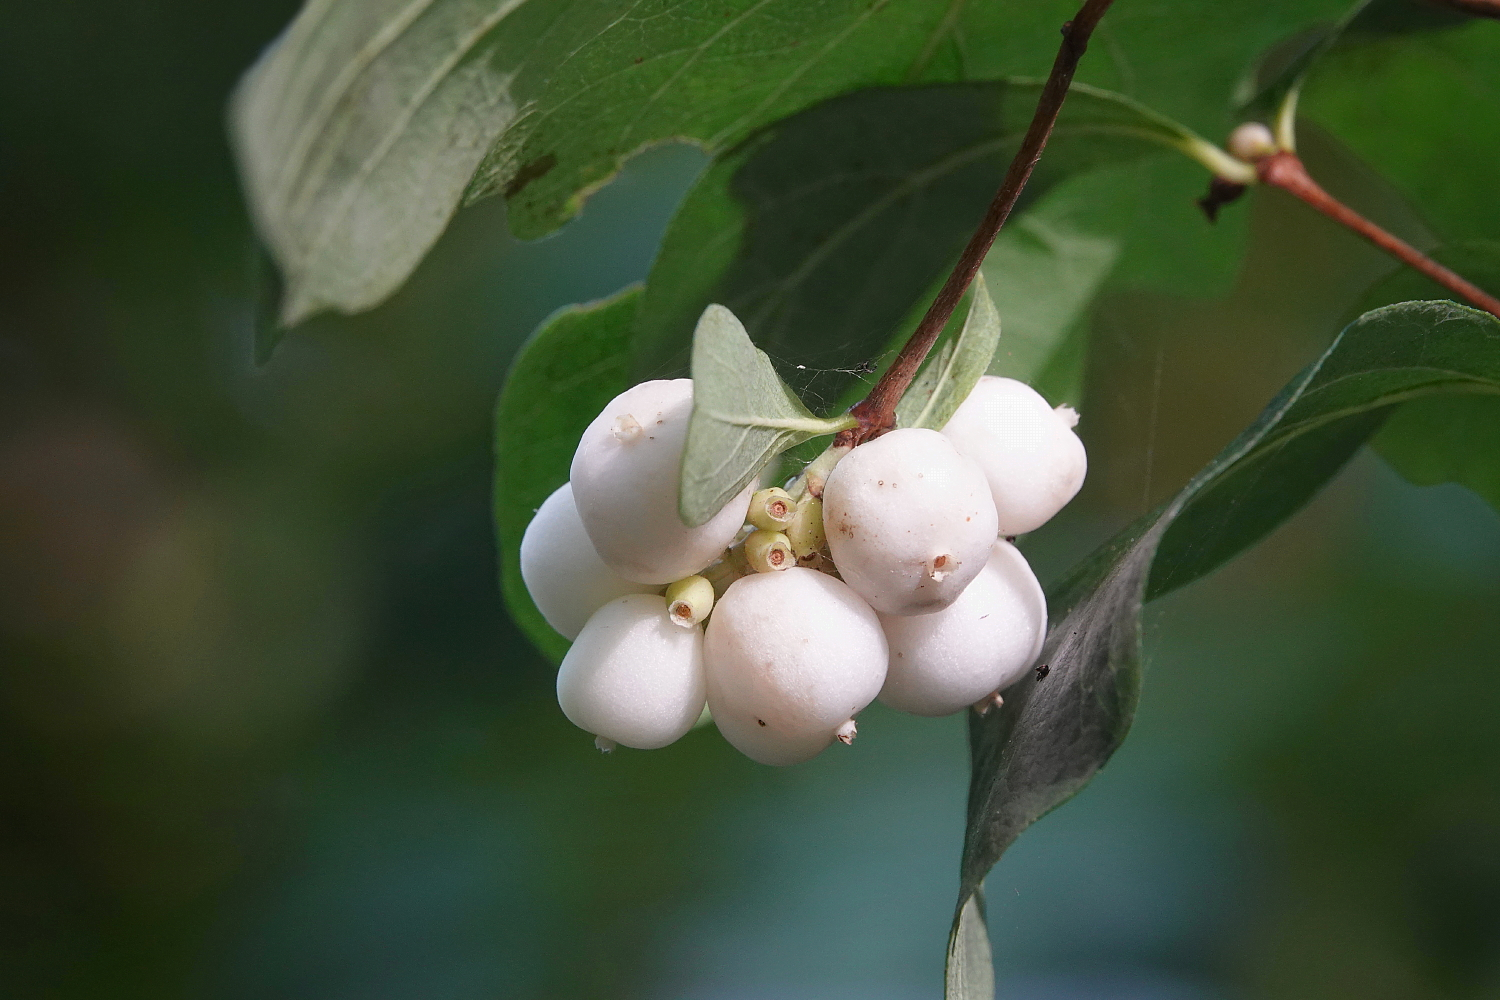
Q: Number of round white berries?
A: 7